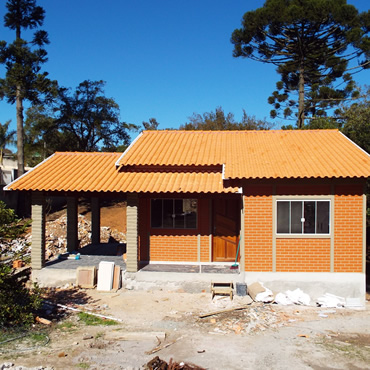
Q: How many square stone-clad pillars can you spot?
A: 4